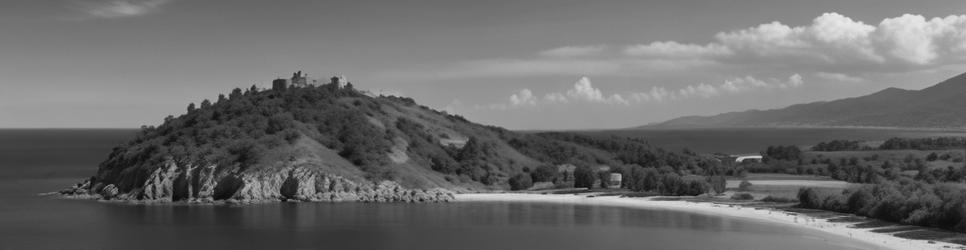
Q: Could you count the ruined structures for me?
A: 1